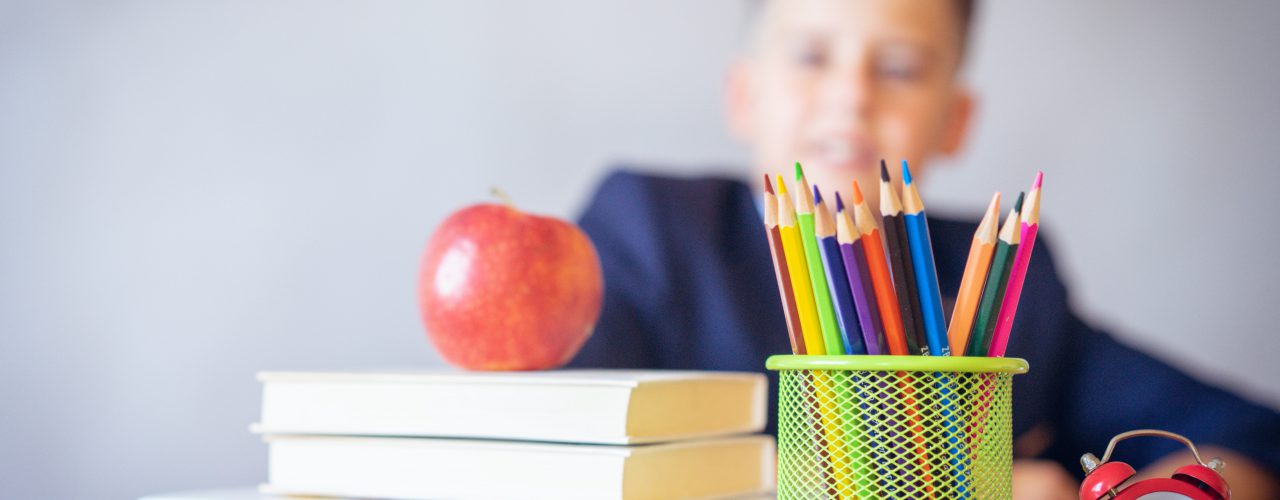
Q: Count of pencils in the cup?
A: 11